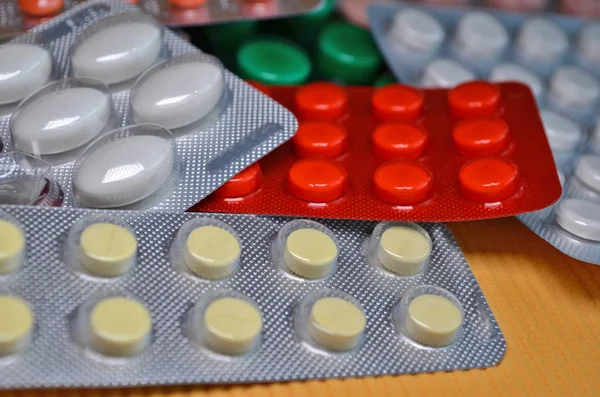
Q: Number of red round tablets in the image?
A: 10